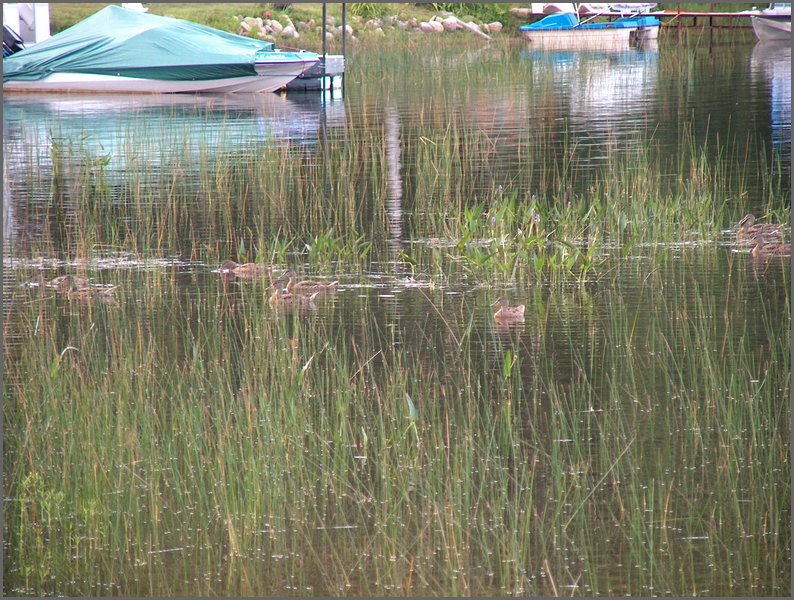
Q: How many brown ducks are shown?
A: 8